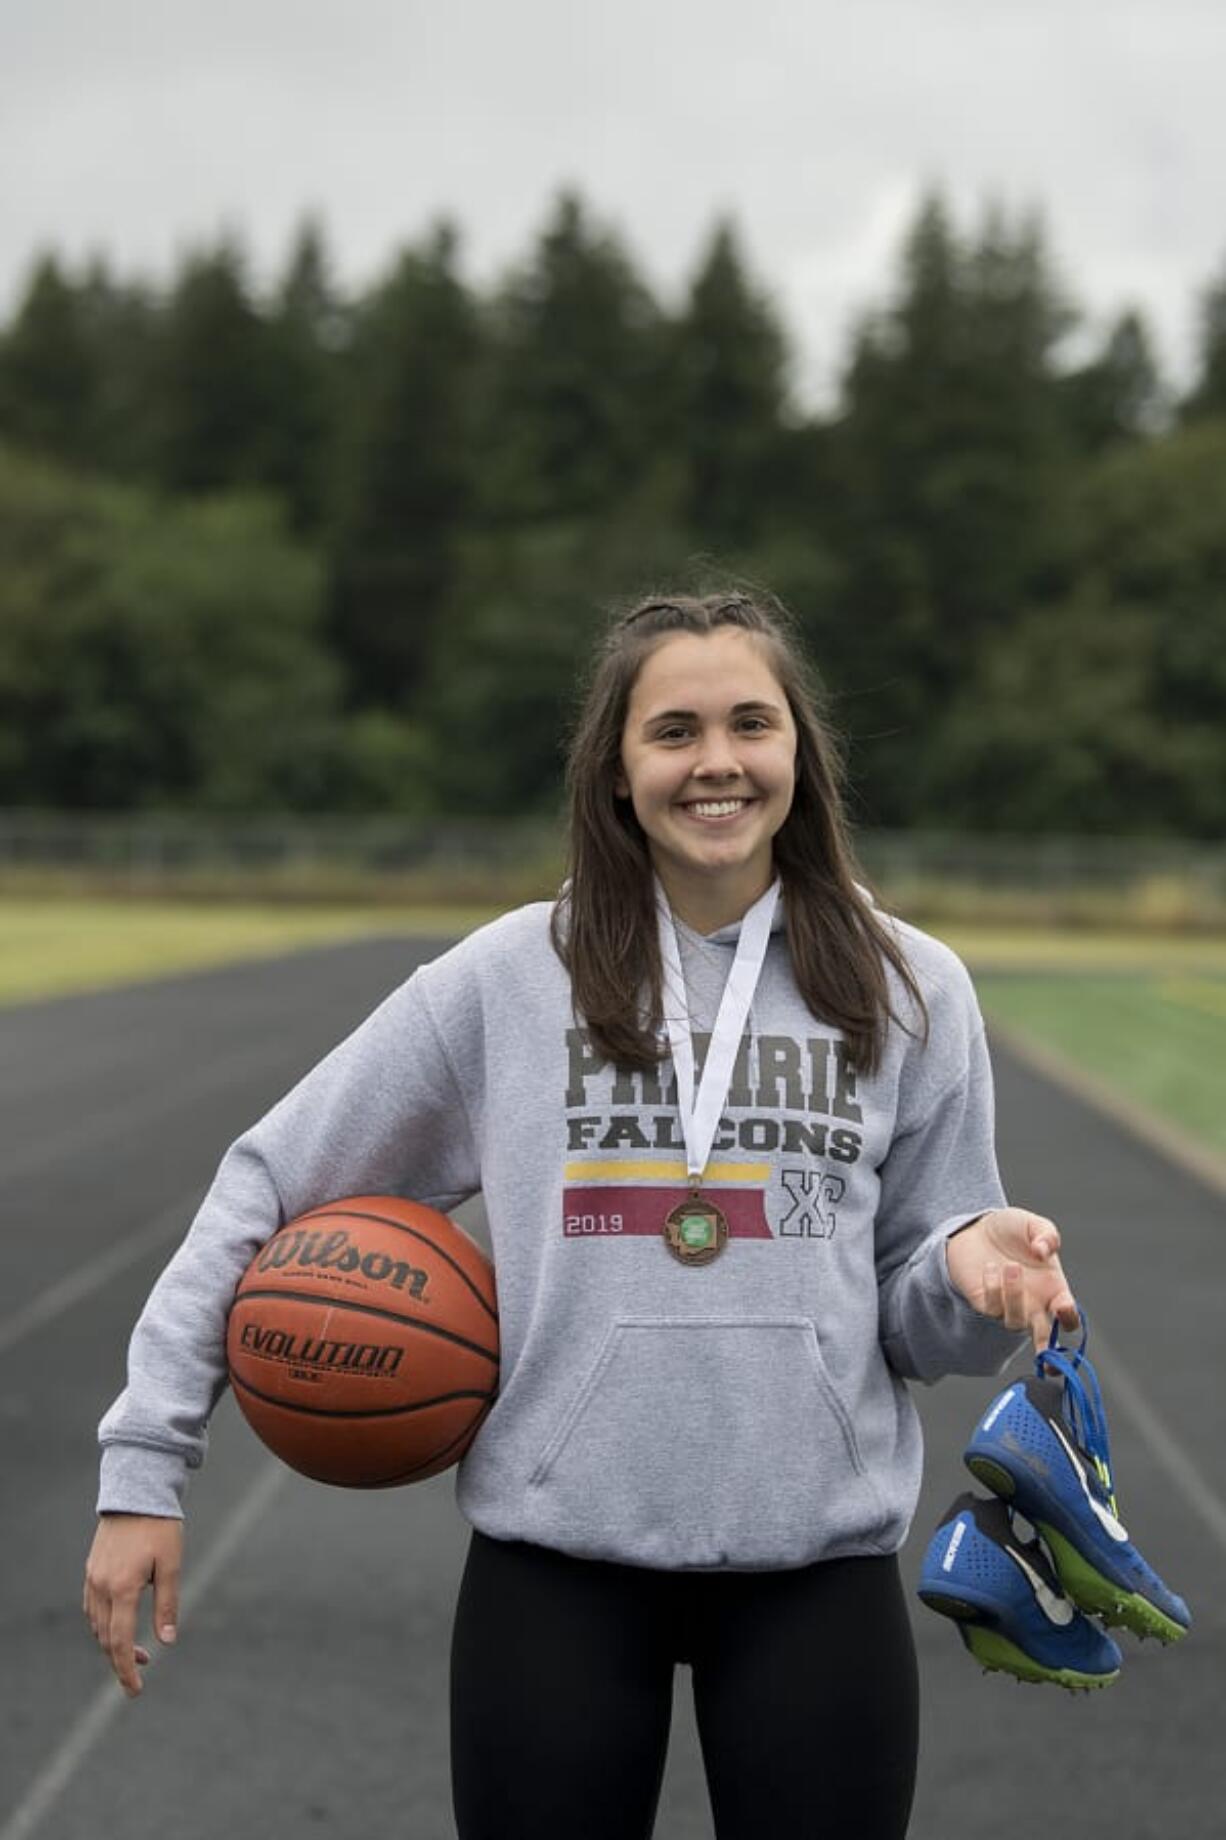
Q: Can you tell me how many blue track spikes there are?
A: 2